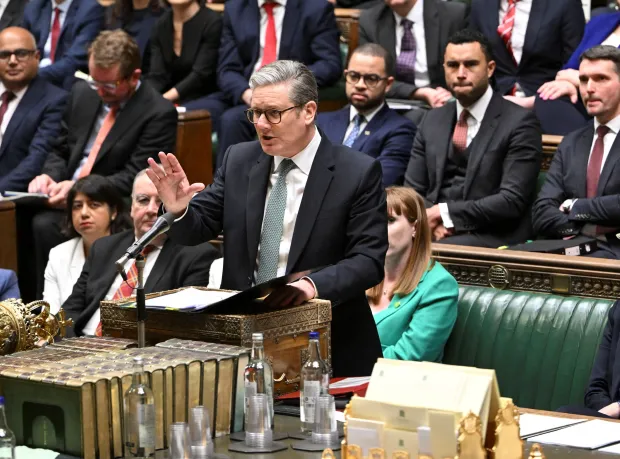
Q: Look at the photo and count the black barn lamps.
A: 0